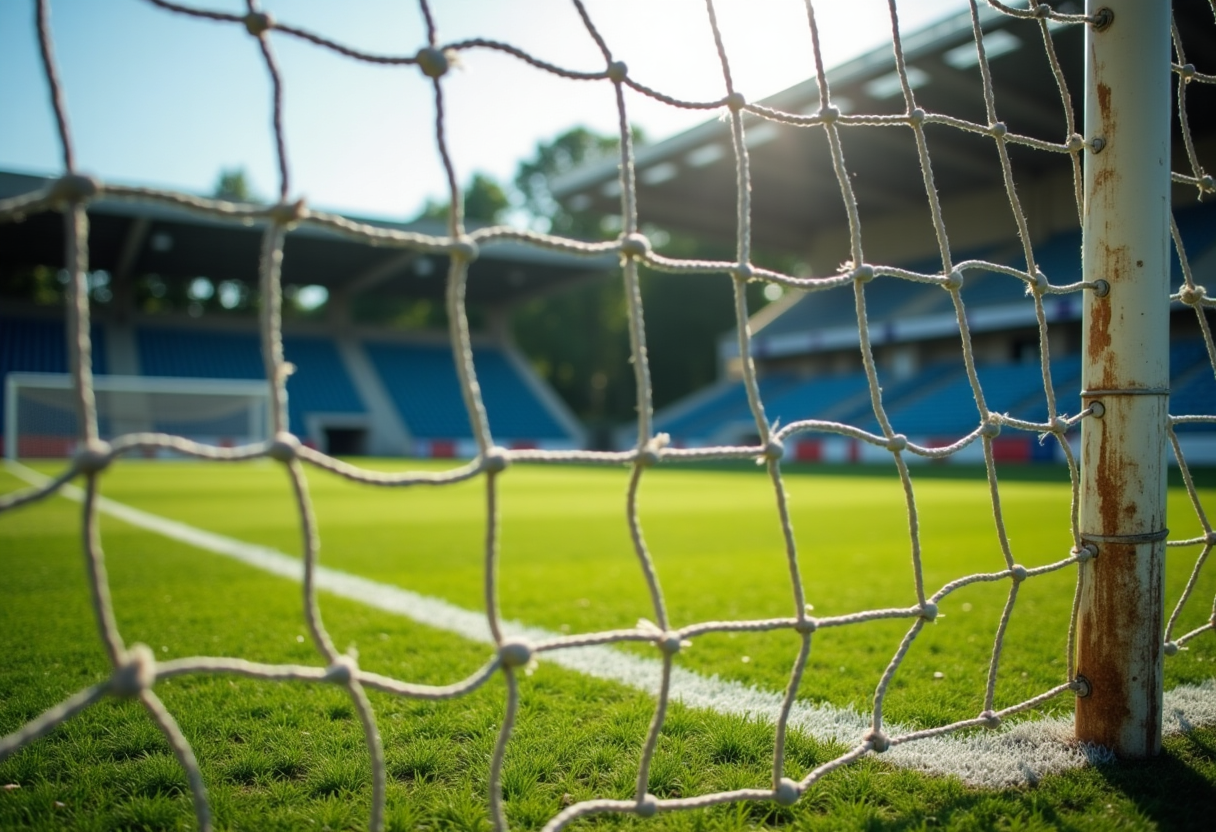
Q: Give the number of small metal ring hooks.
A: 6